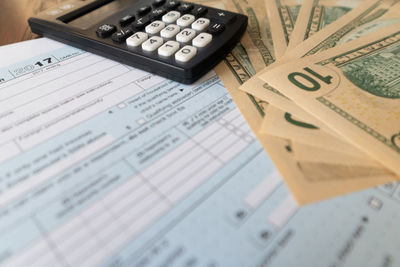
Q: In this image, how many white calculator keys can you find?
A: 11